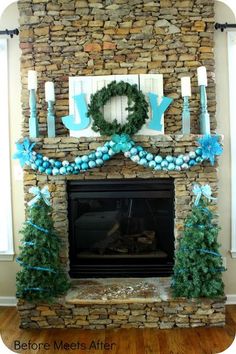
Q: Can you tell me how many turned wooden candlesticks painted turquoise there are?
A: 4